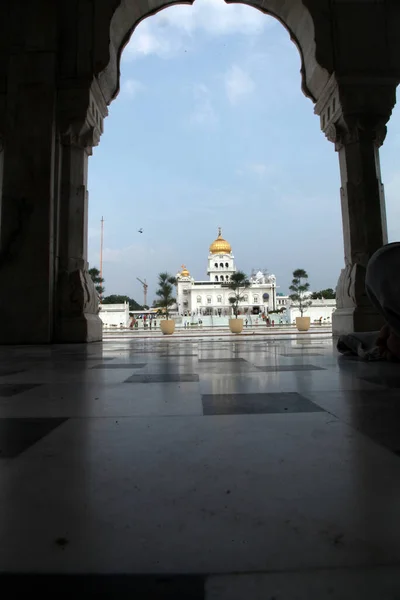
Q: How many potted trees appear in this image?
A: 3